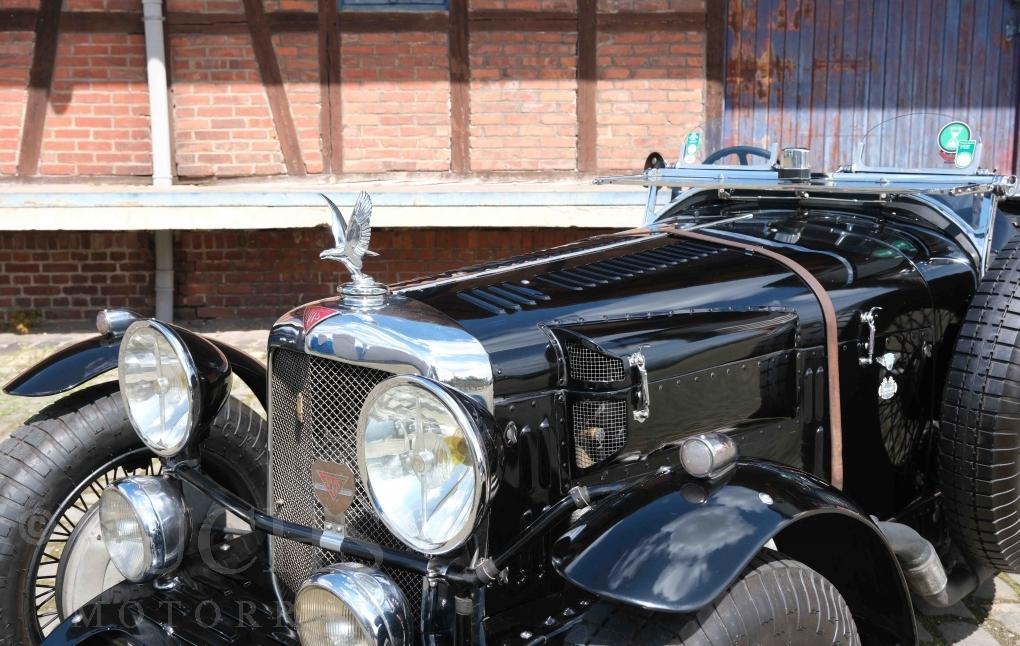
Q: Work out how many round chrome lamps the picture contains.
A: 6